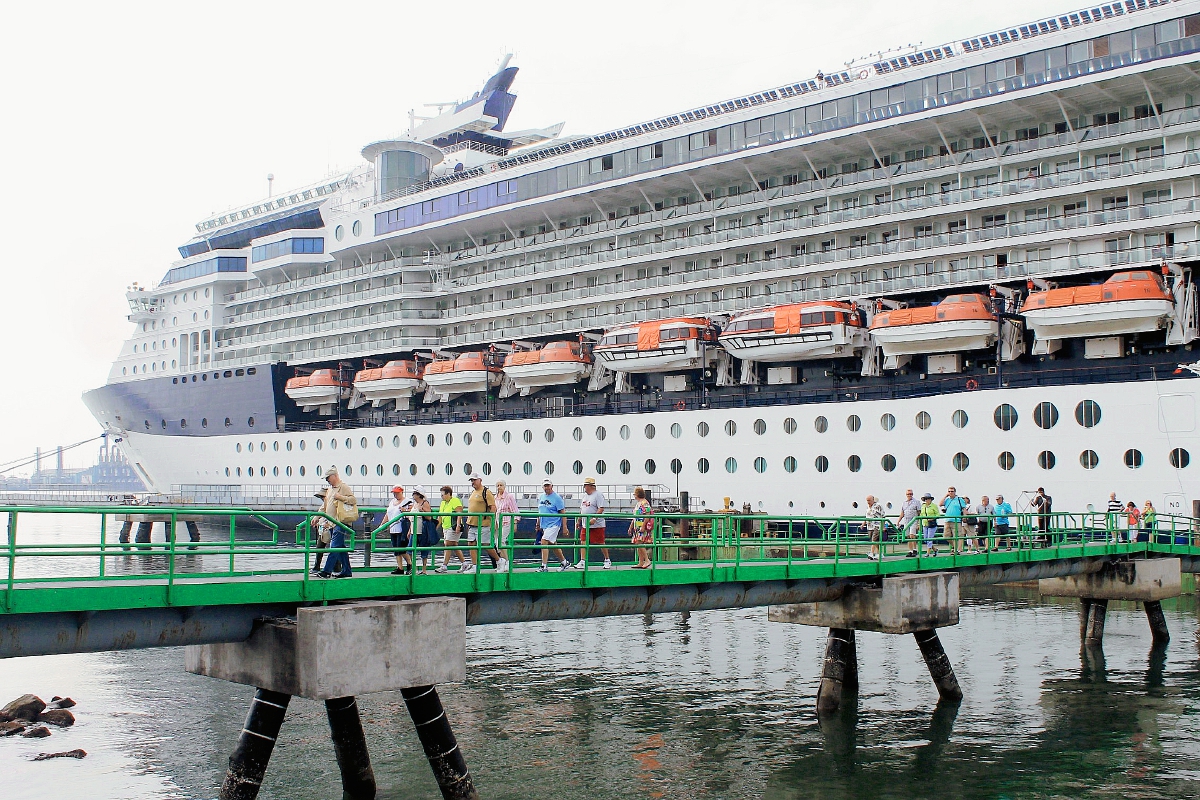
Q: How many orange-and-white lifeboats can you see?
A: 8